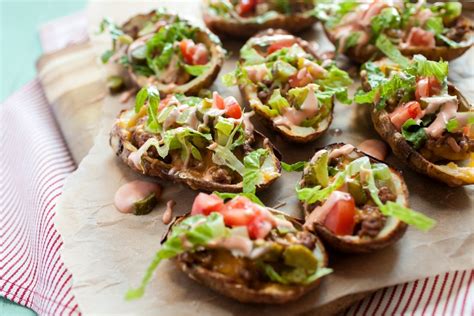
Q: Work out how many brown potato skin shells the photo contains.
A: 8